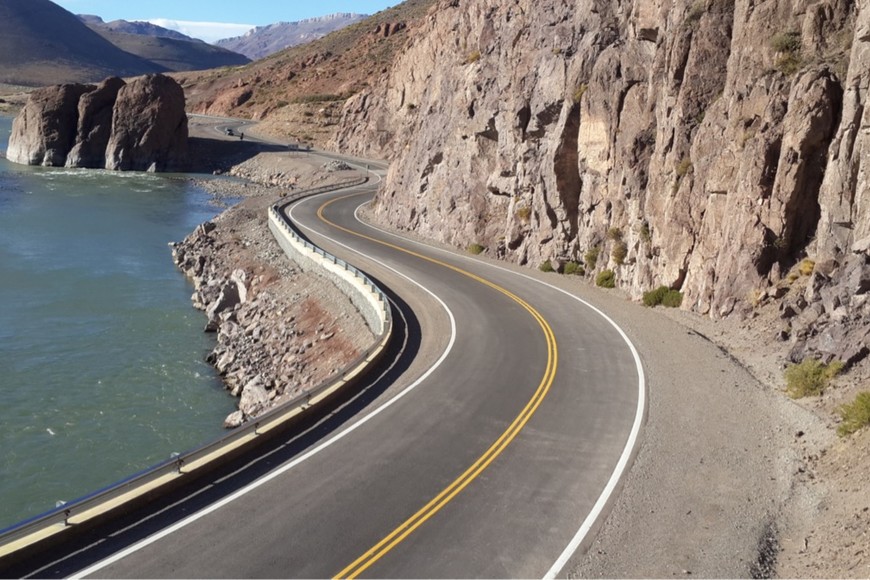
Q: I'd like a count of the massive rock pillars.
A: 3